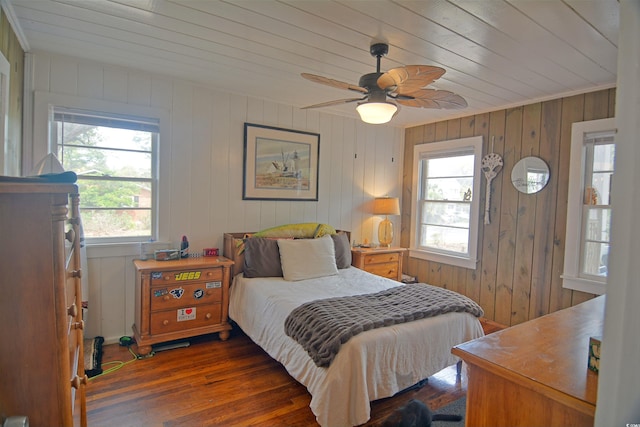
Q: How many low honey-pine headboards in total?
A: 1